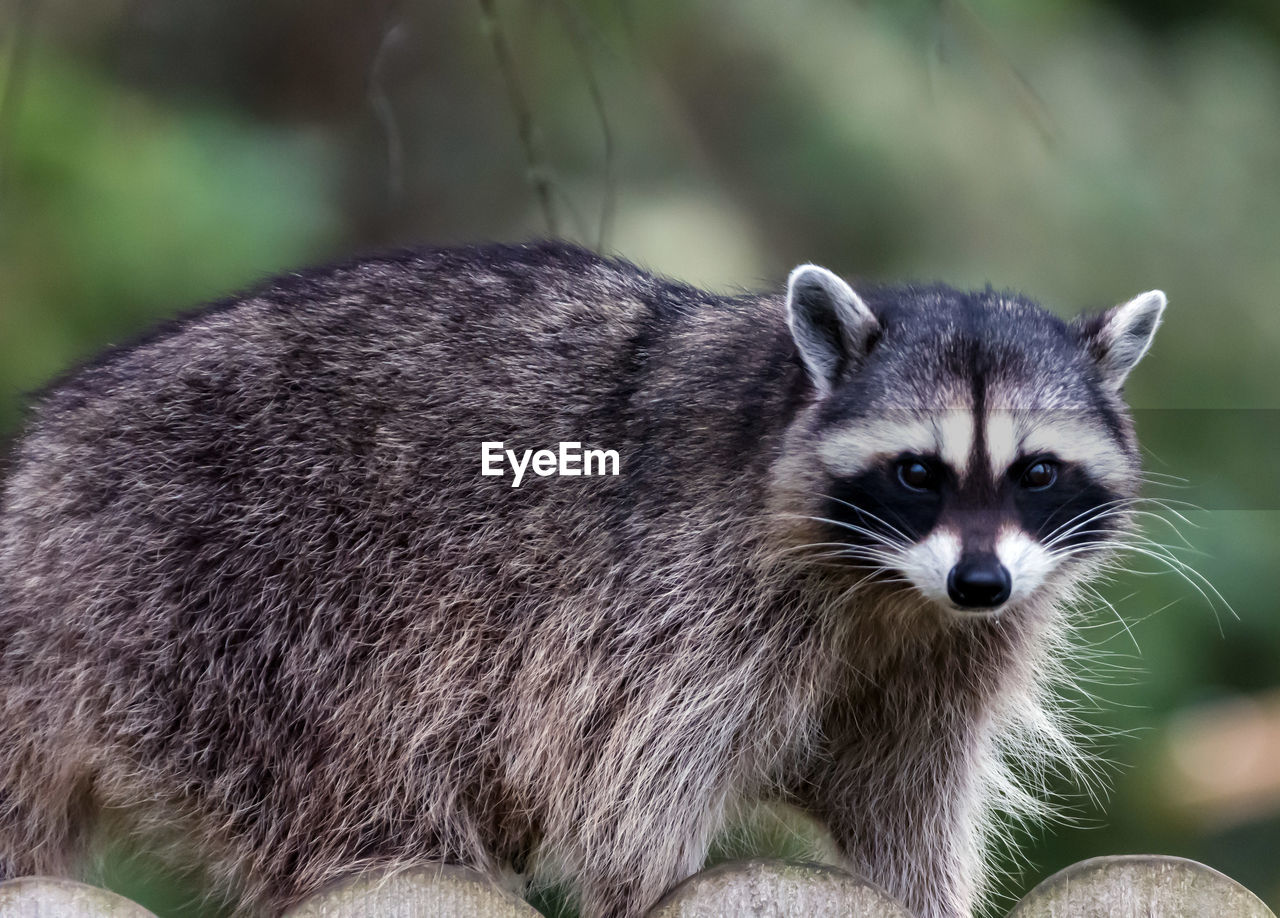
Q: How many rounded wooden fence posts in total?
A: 4